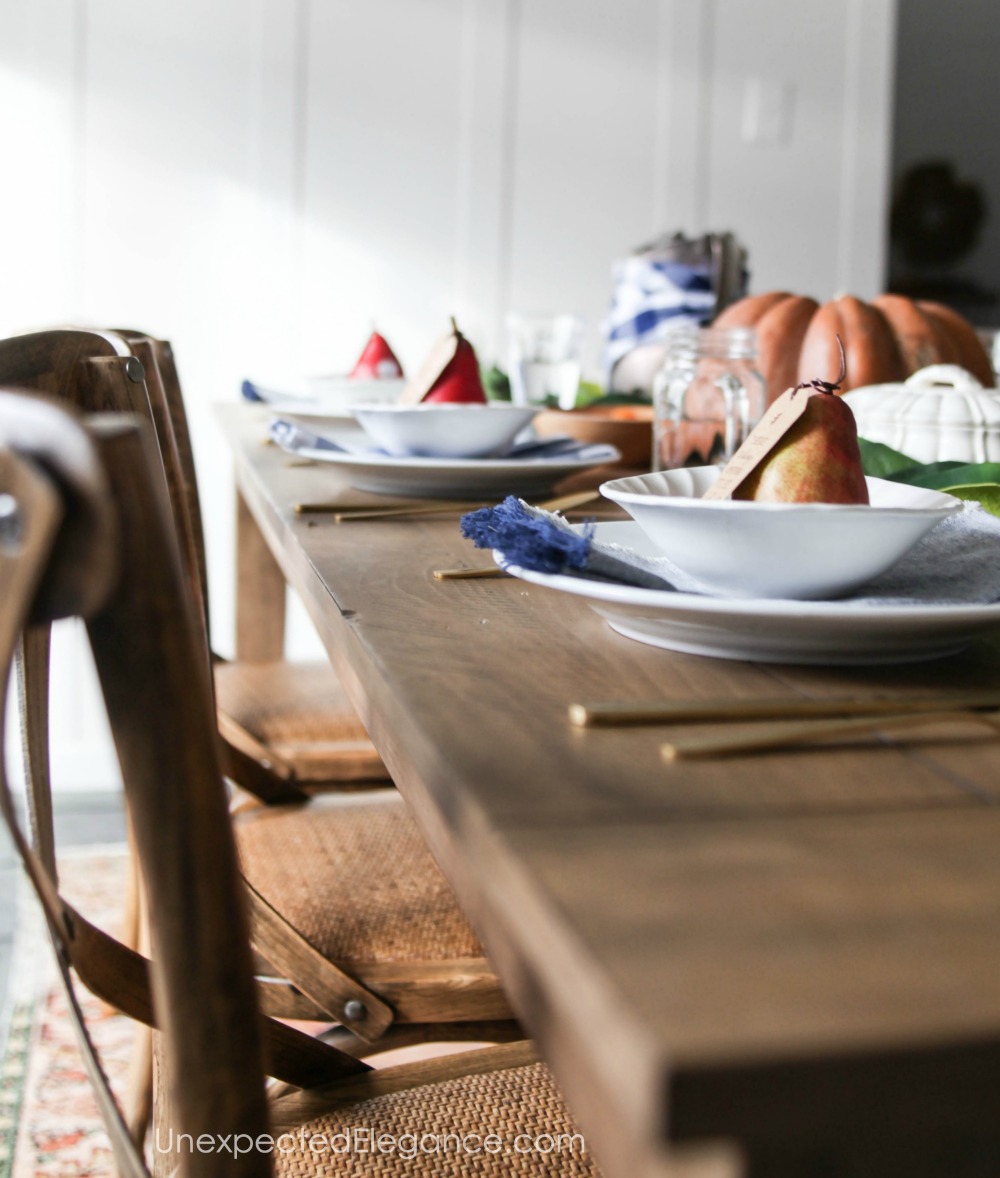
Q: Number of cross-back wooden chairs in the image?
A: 3